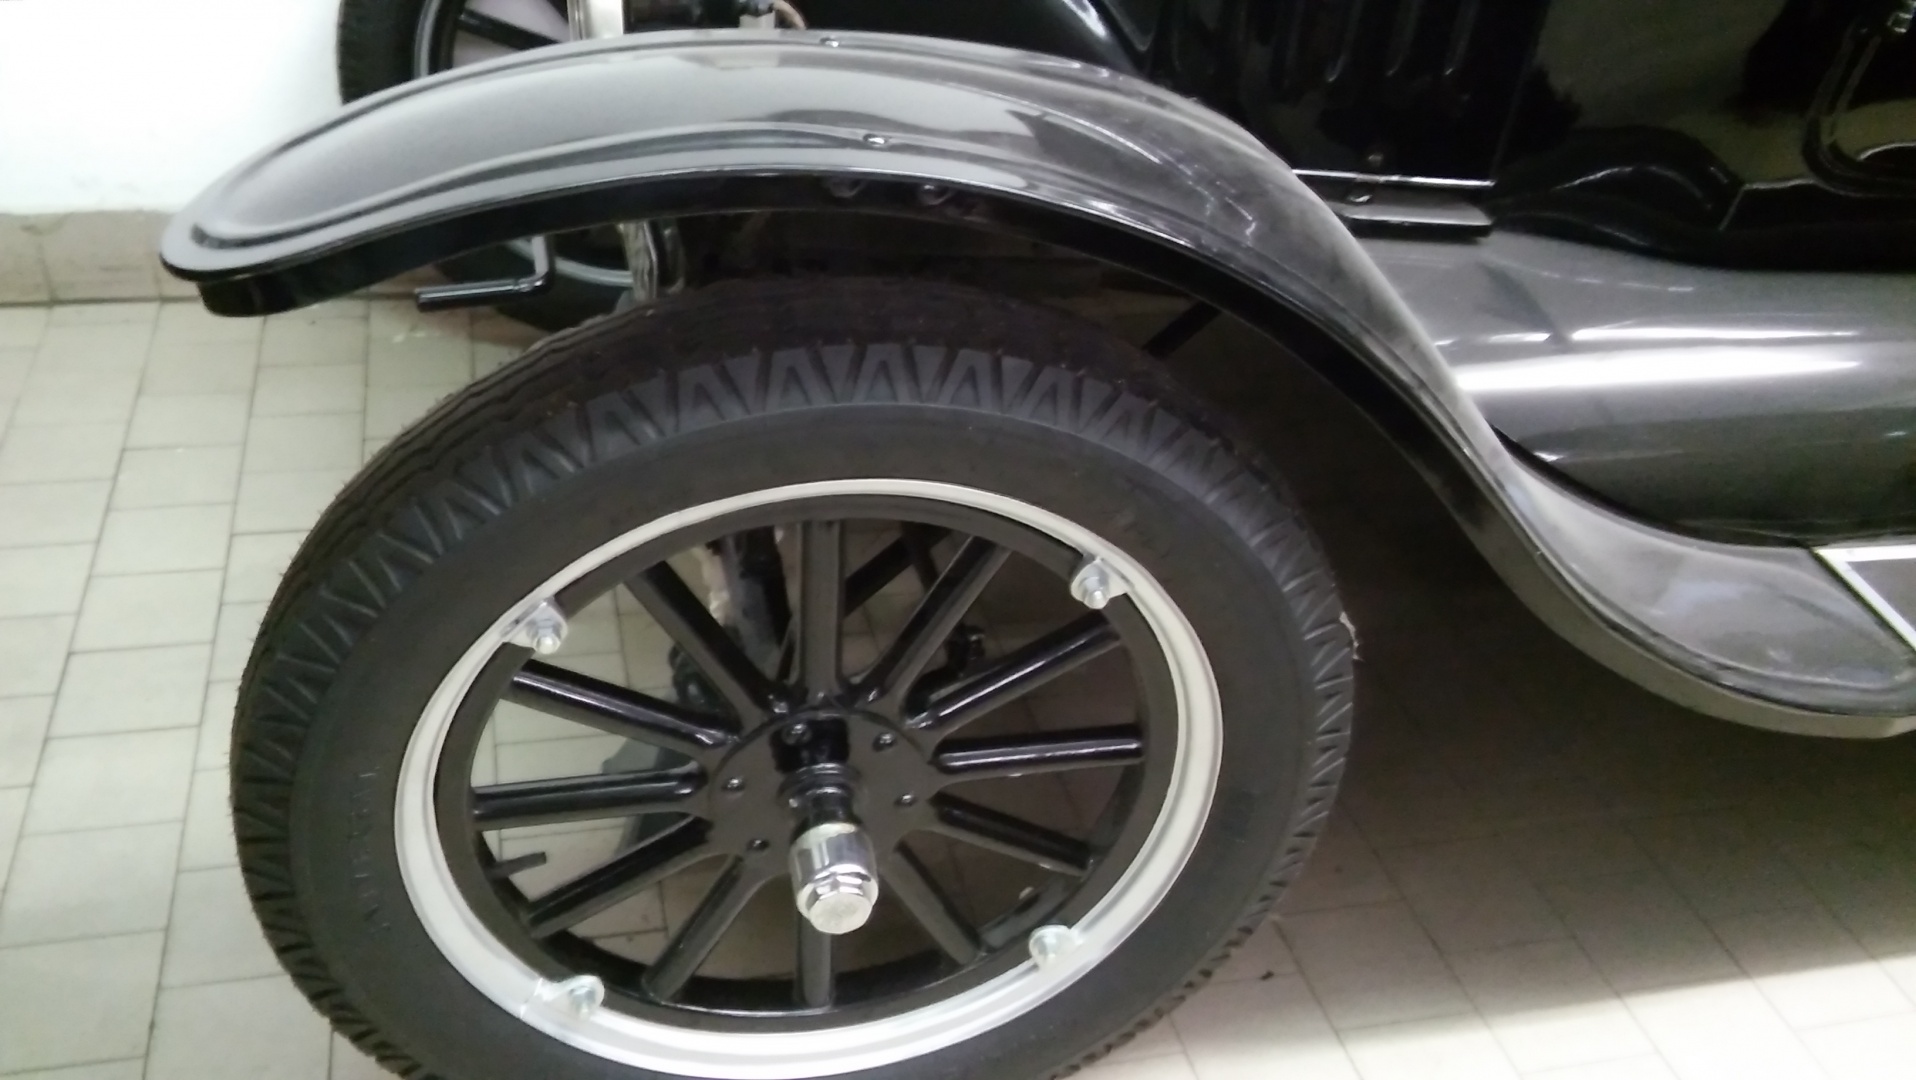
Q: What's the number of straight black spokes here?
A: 12